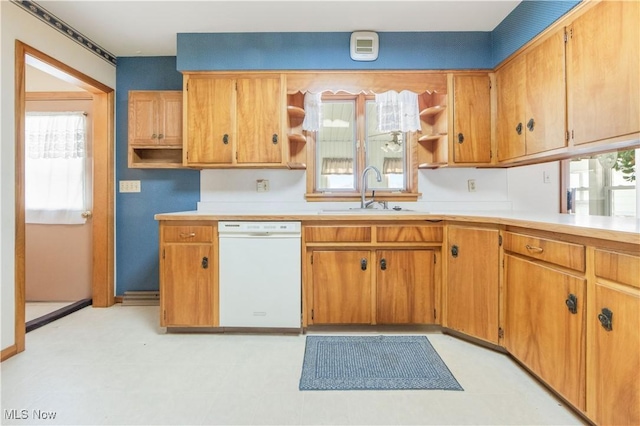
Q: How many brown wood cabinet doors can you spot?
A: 14